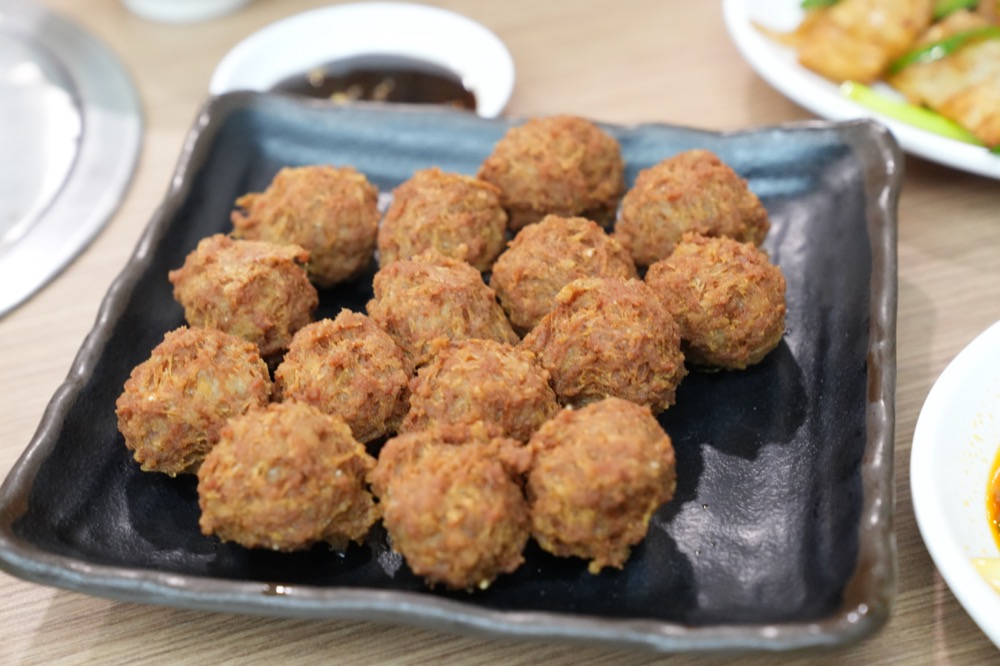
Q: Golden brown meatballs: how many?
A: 15